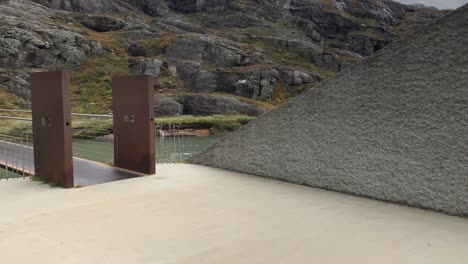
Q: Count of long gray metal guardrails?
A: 2